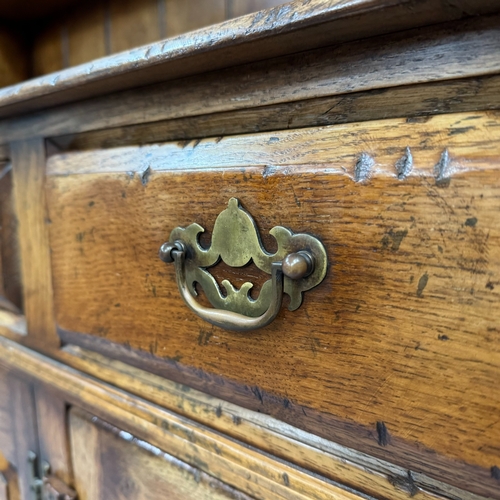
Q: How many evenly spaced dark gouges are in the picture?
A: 3